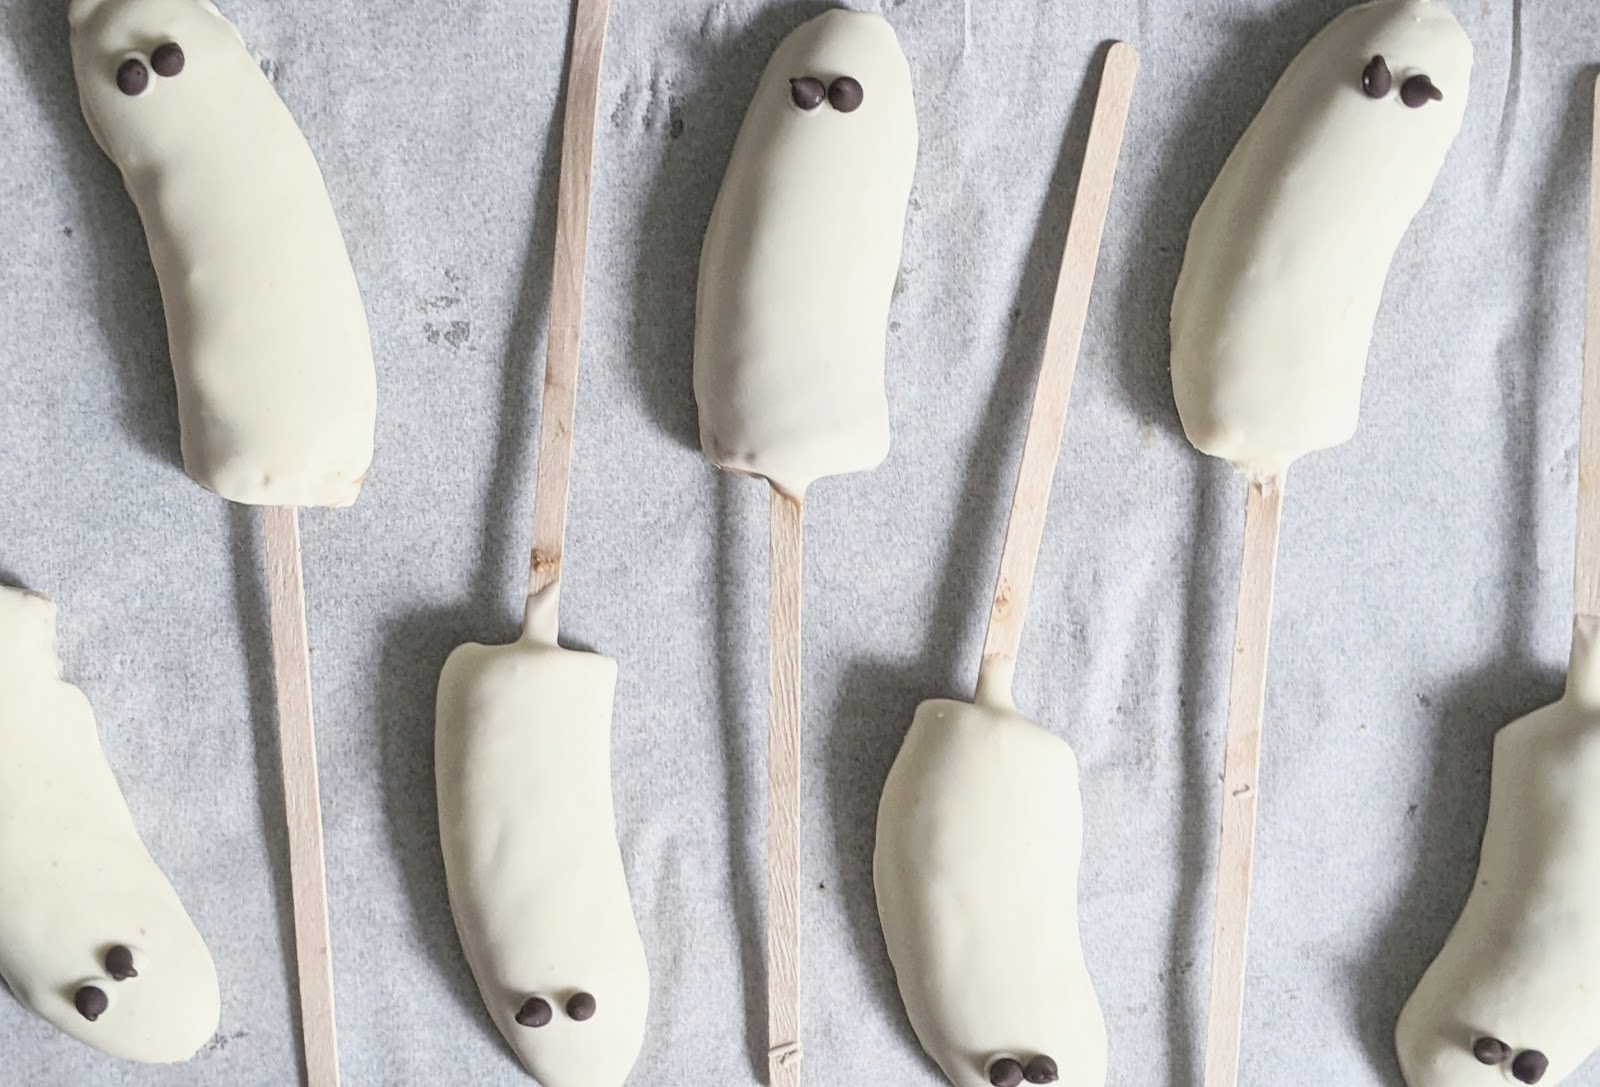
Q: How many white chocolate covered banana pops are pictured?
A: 7